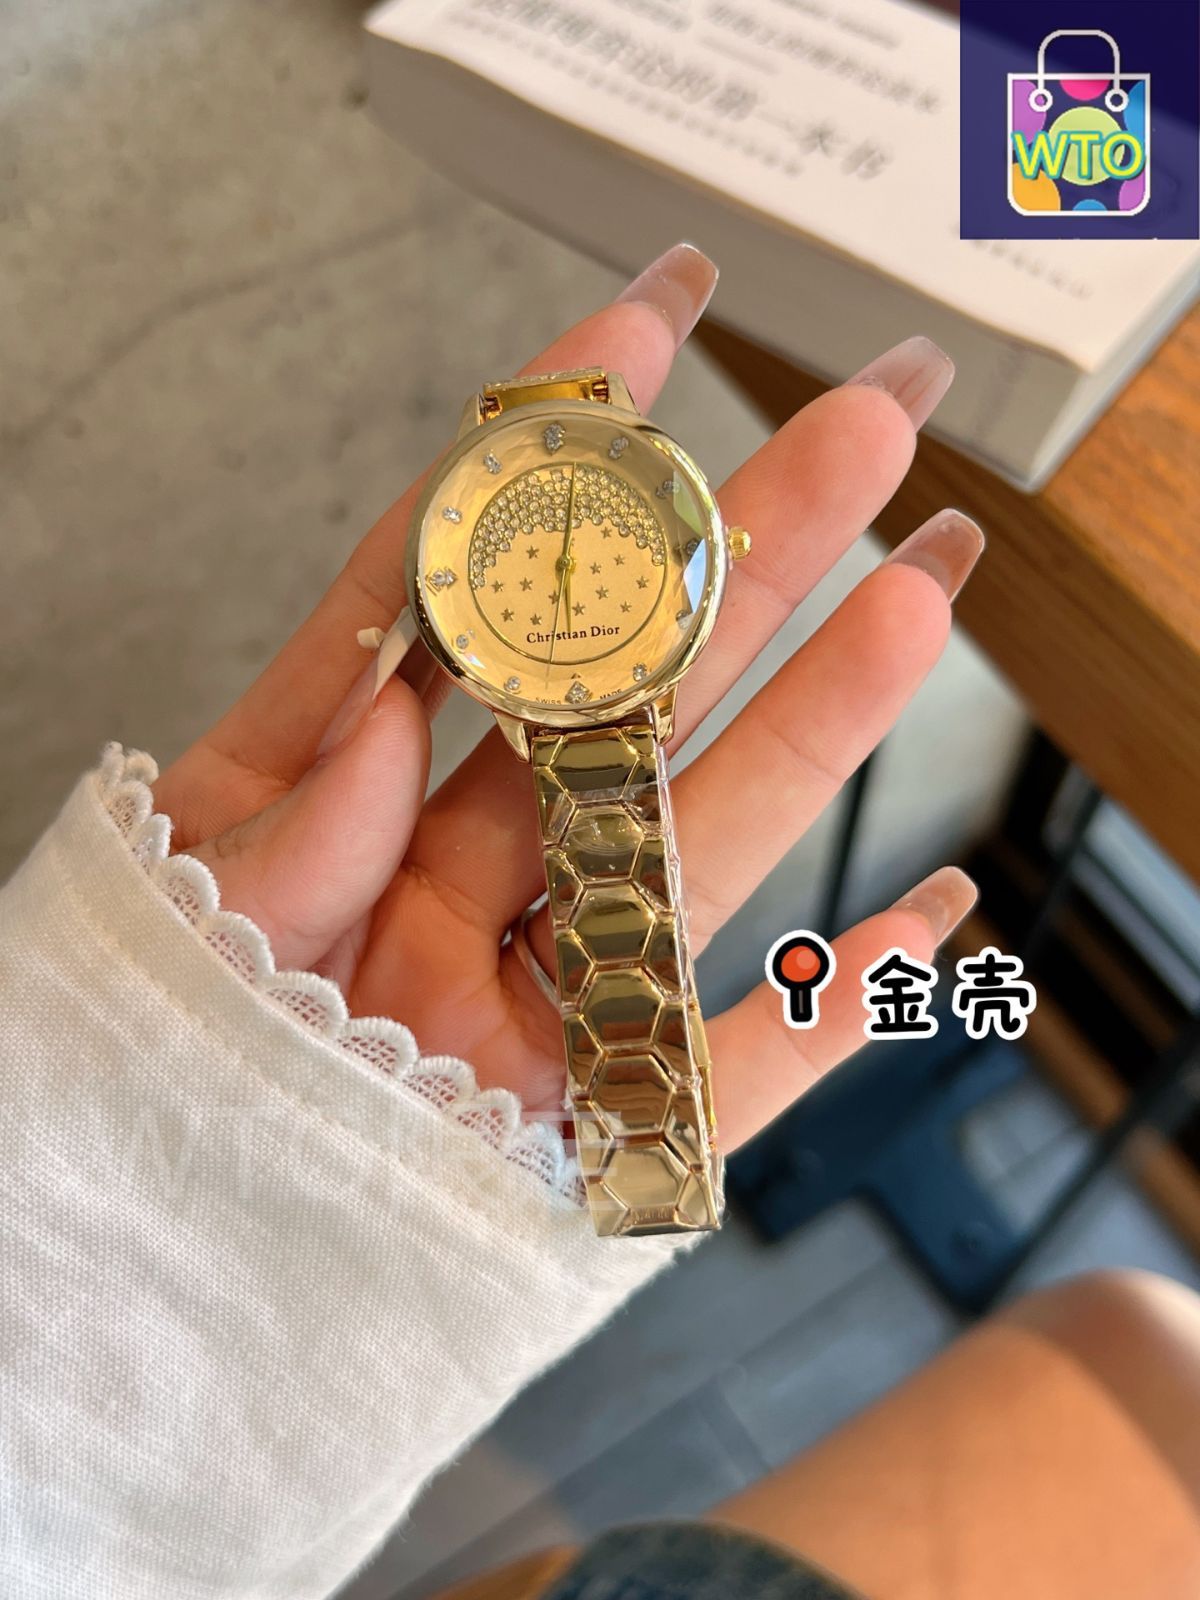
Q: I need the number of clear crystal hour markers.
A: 12